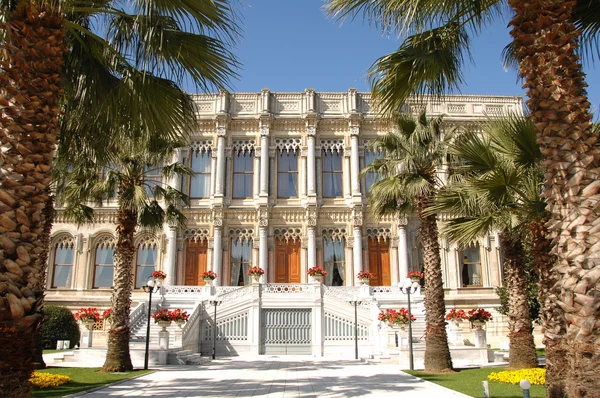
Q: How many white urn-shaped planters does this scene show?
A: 14